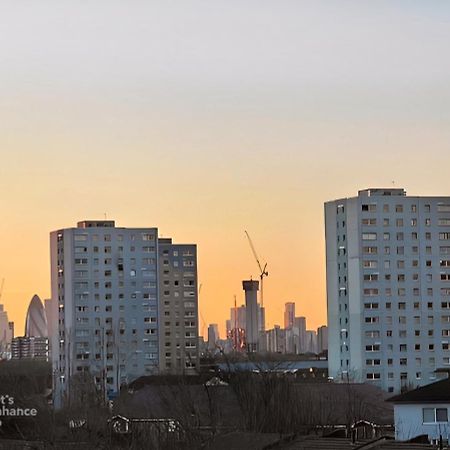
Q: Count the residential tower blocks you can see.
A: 3